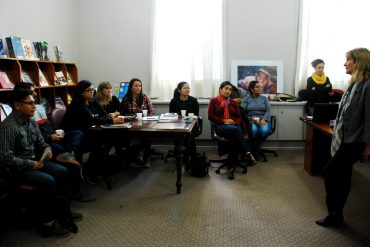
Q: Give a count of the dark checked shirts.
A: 1